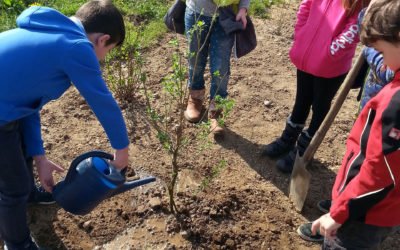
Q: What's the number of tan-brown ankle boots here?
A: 2